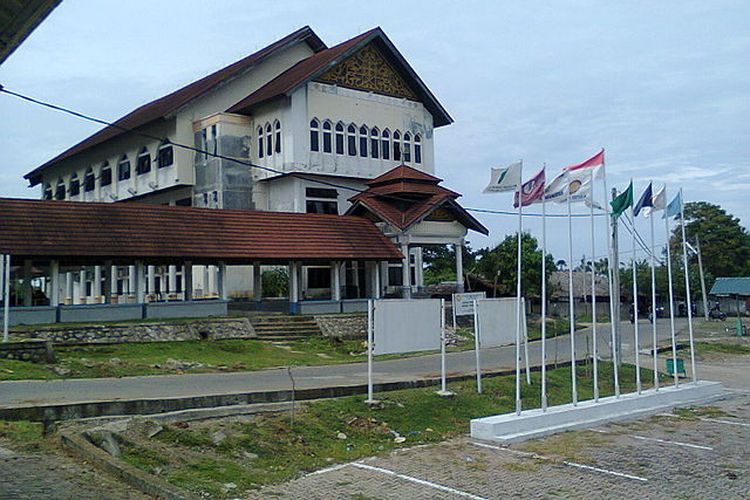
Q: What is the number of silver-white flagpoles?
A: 9